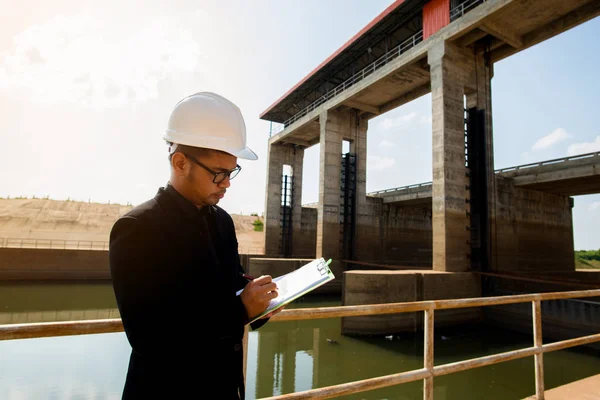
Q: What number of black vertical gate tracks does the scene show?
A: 3